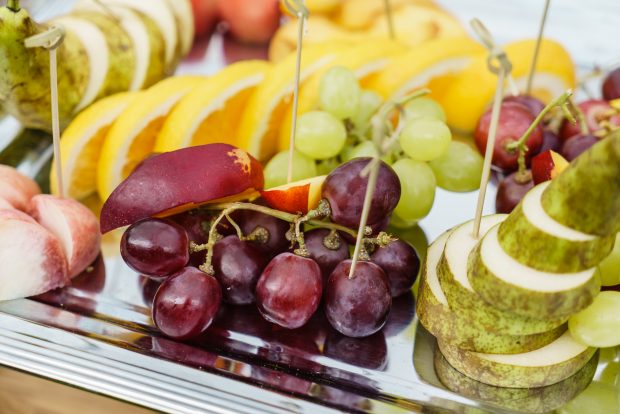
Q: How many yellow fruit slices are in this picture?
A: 7